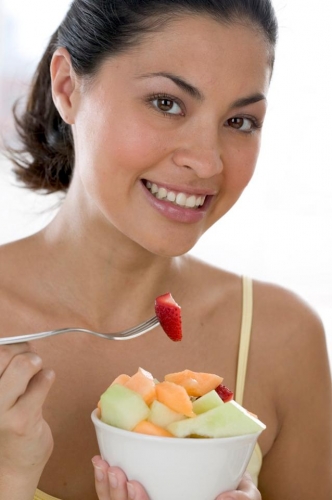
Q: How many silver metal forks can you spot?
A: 1